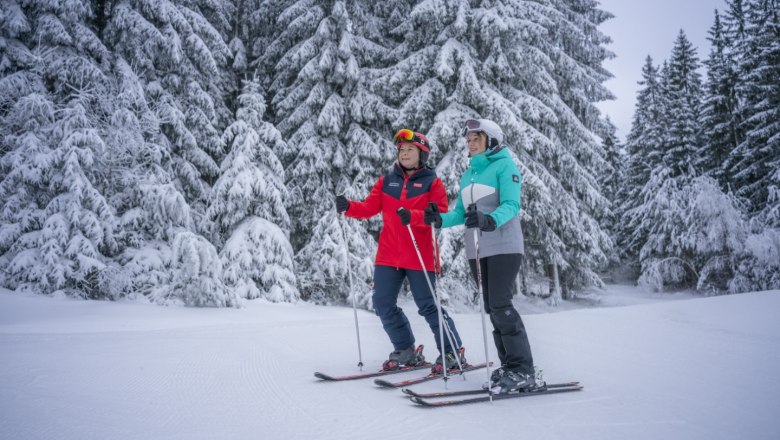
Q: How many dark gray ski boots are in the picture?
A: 4